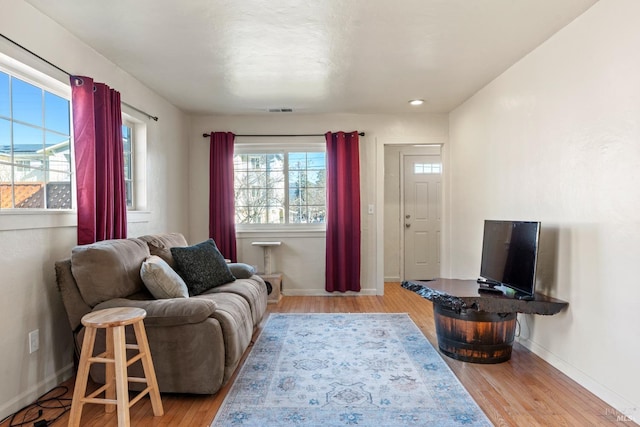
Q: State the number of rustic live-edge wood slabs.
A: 1